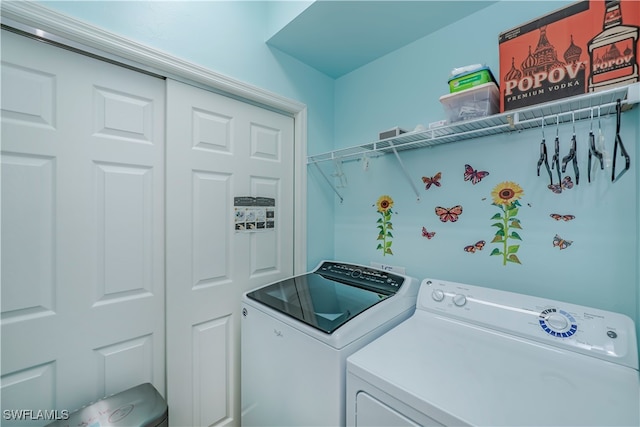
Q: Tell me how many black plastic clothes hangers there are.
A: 5